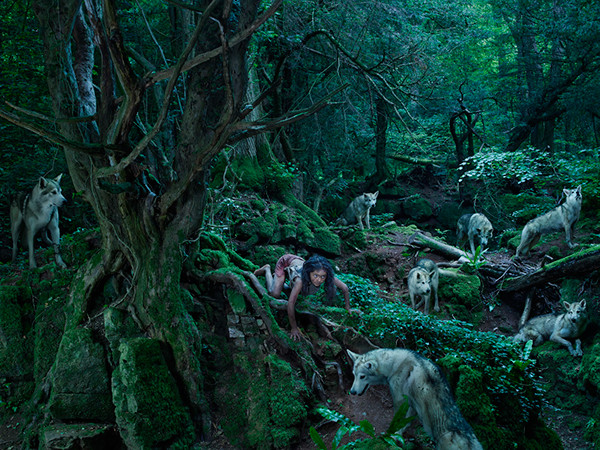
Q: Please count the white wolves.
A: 7